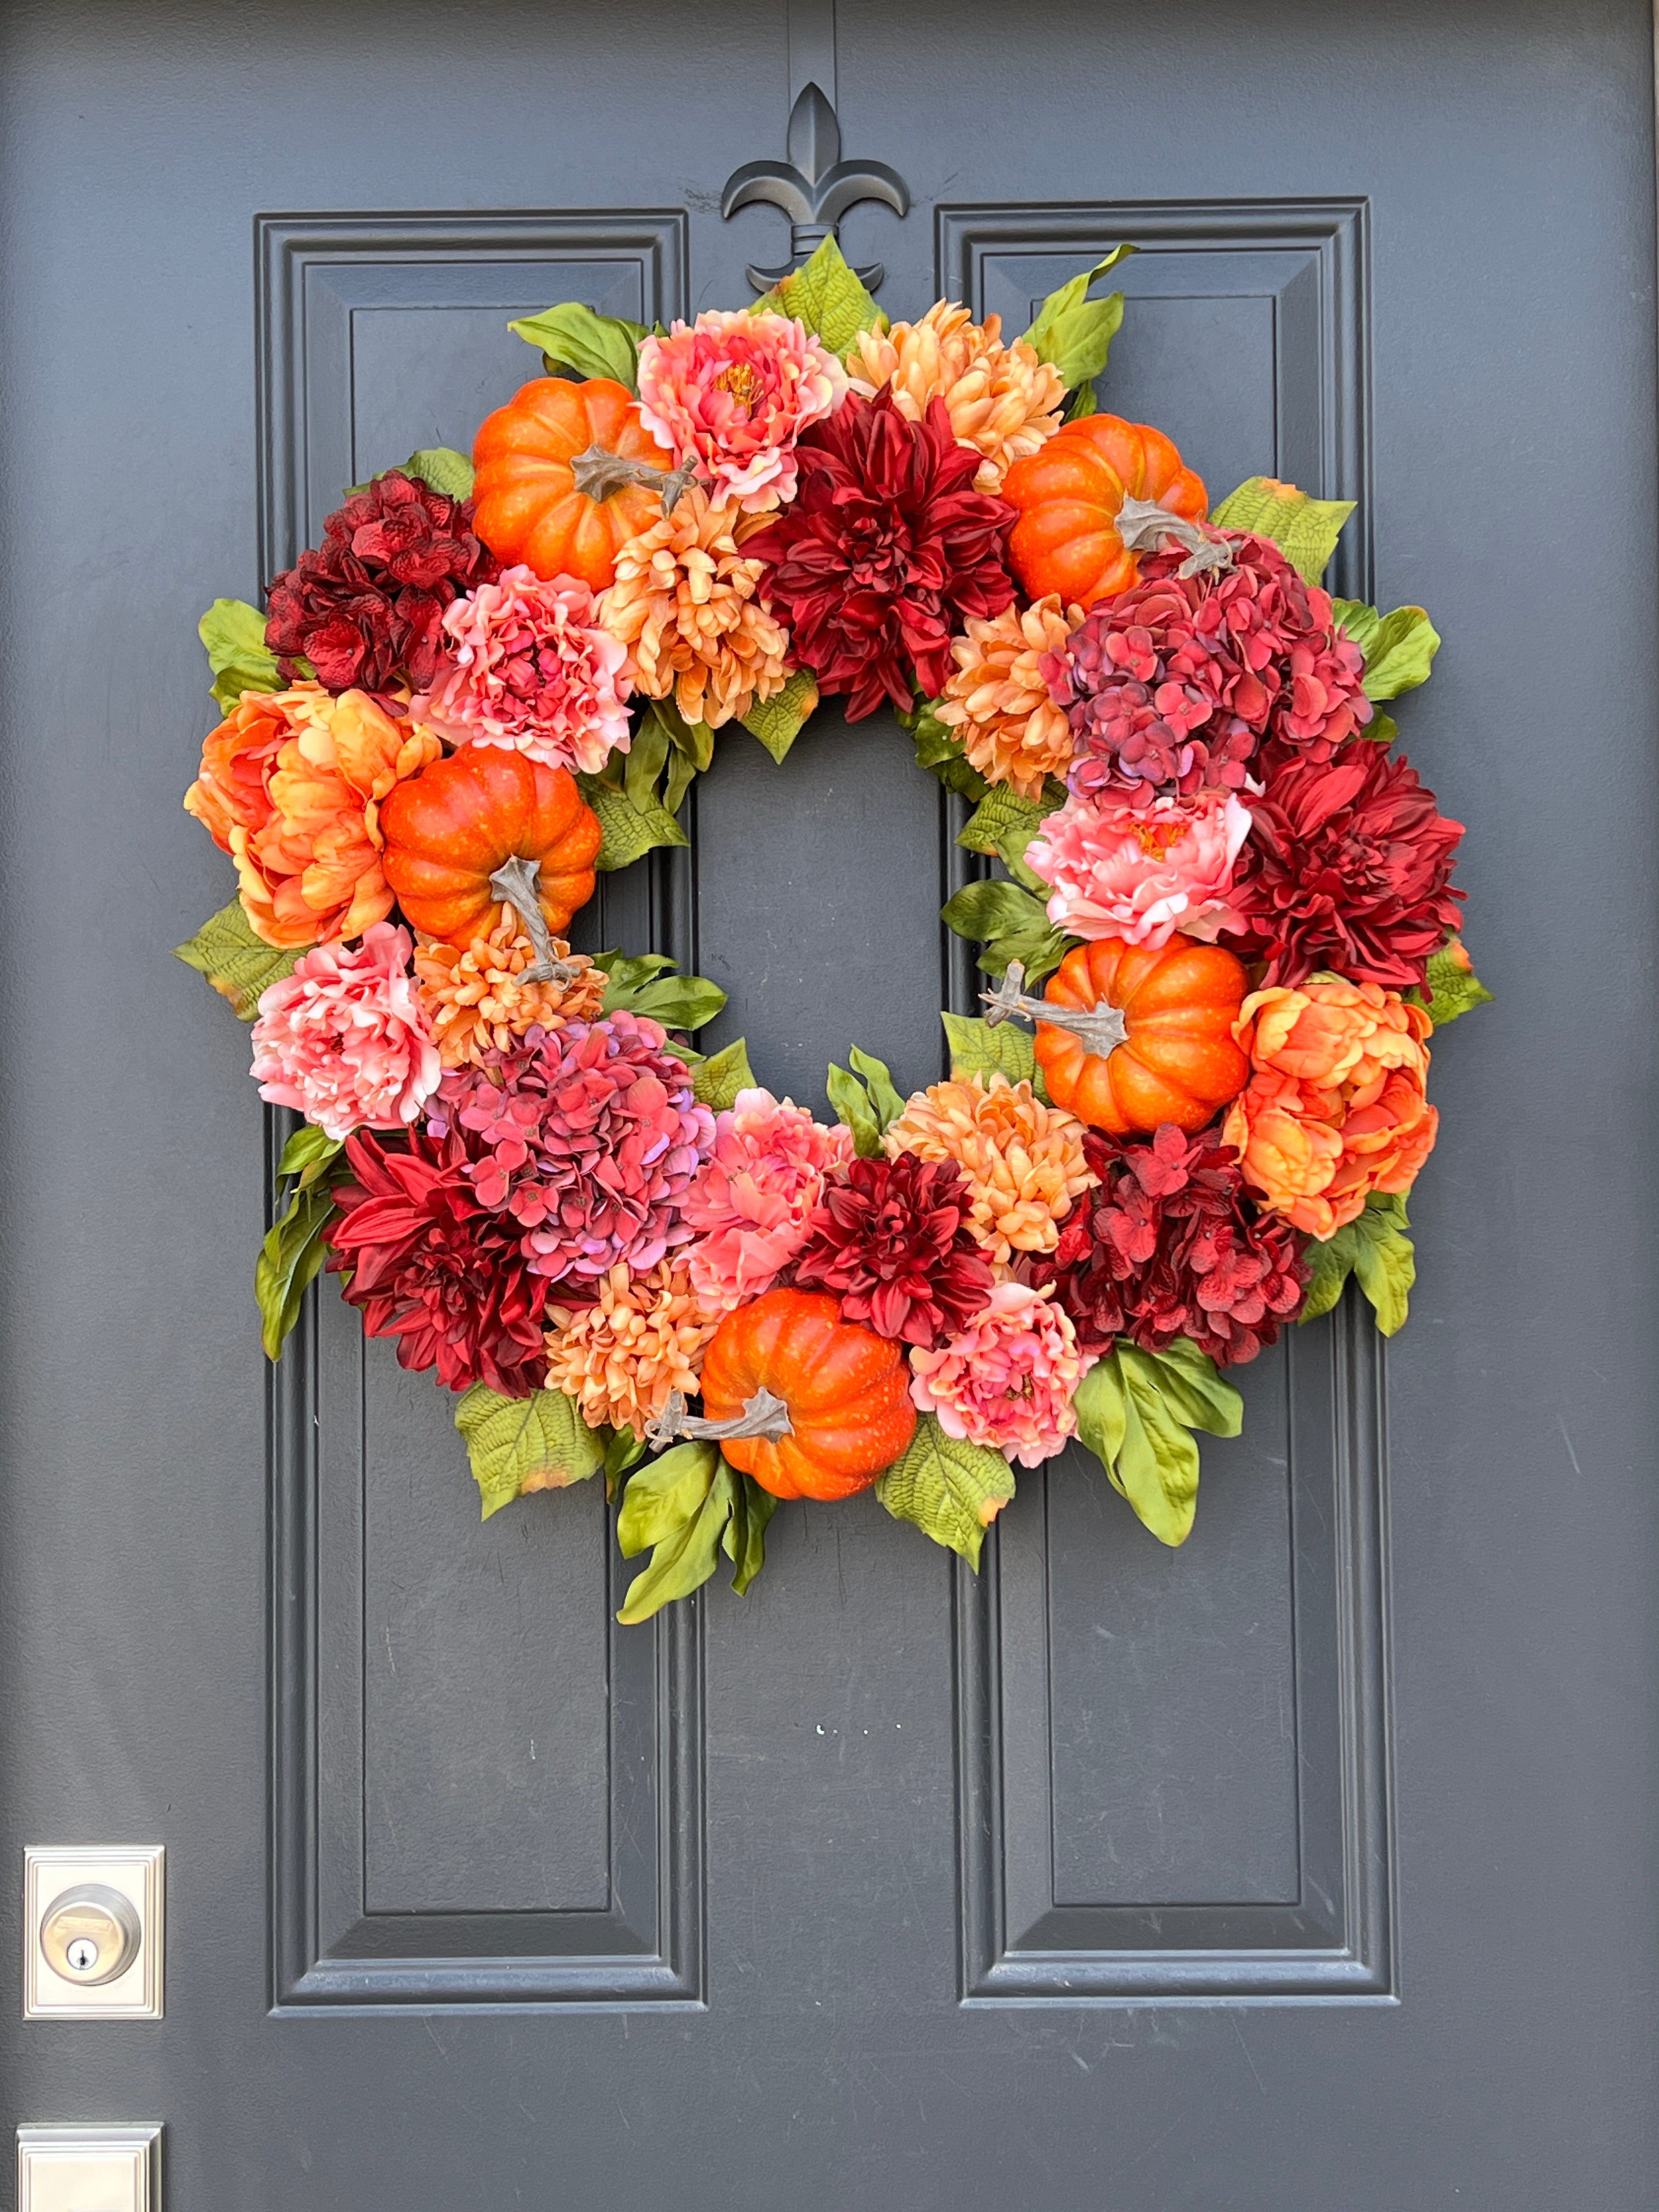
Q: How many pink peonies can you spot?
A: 6